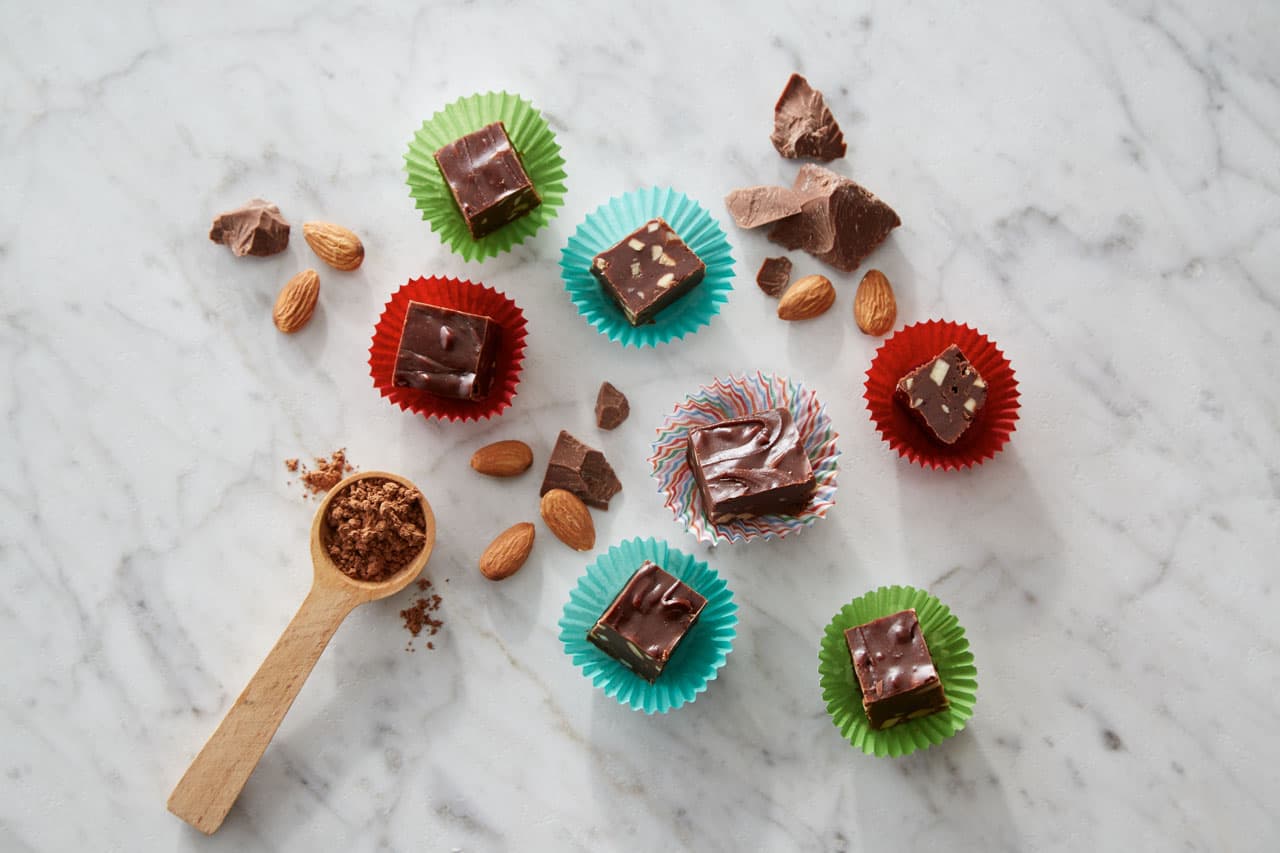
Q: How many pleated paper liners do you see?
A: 7